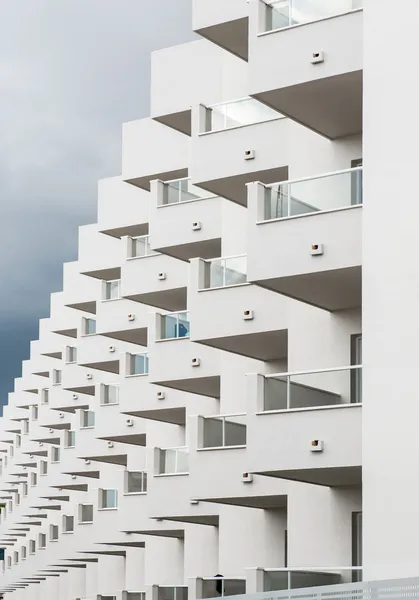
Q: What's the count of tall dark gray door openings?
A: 3